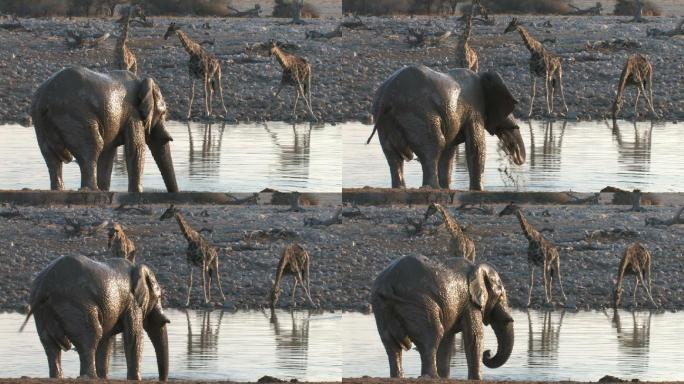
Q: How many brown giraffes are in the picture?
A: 12